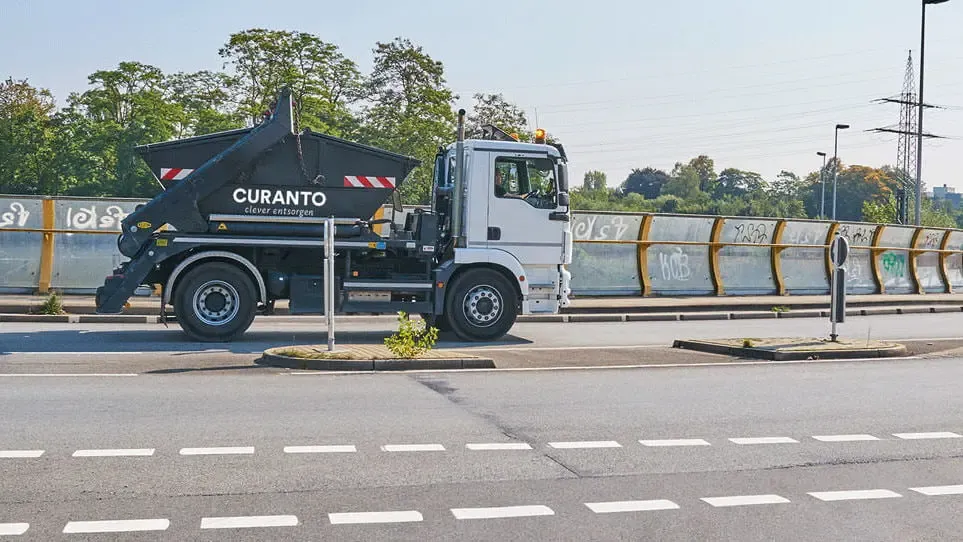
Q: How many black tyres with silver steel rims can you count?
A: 2